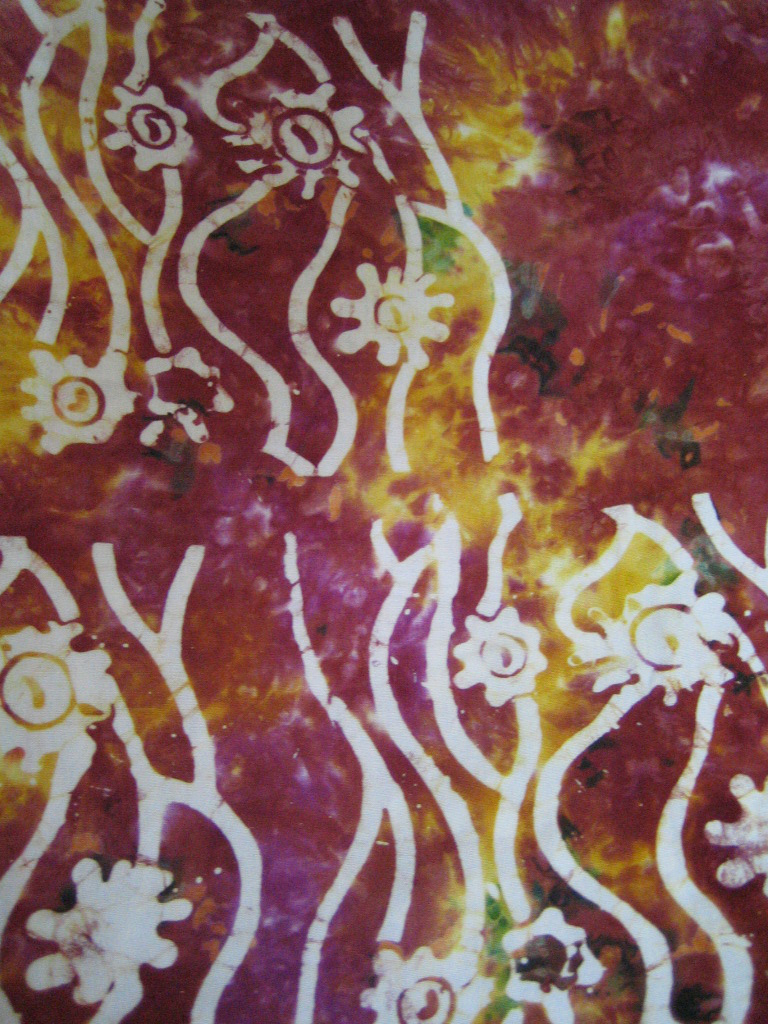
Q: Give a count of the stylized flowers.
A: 12